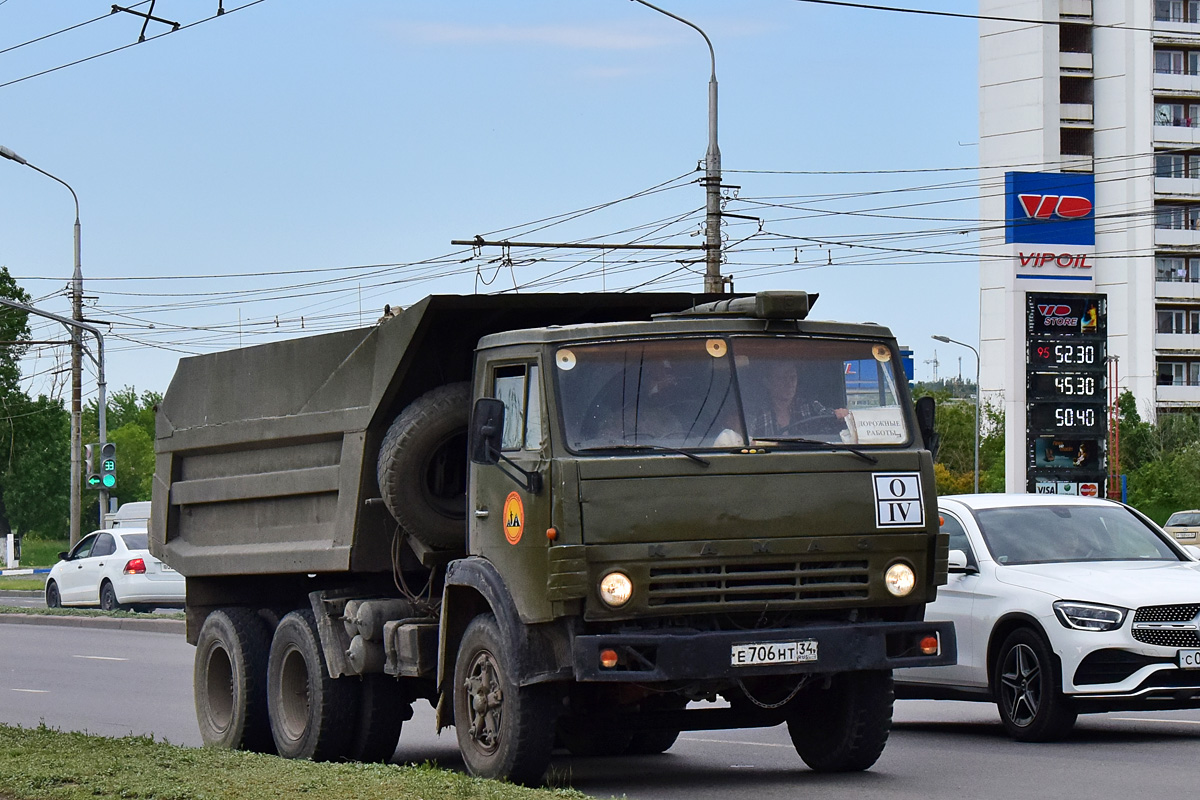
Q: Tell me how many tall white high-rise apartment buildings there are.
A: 1